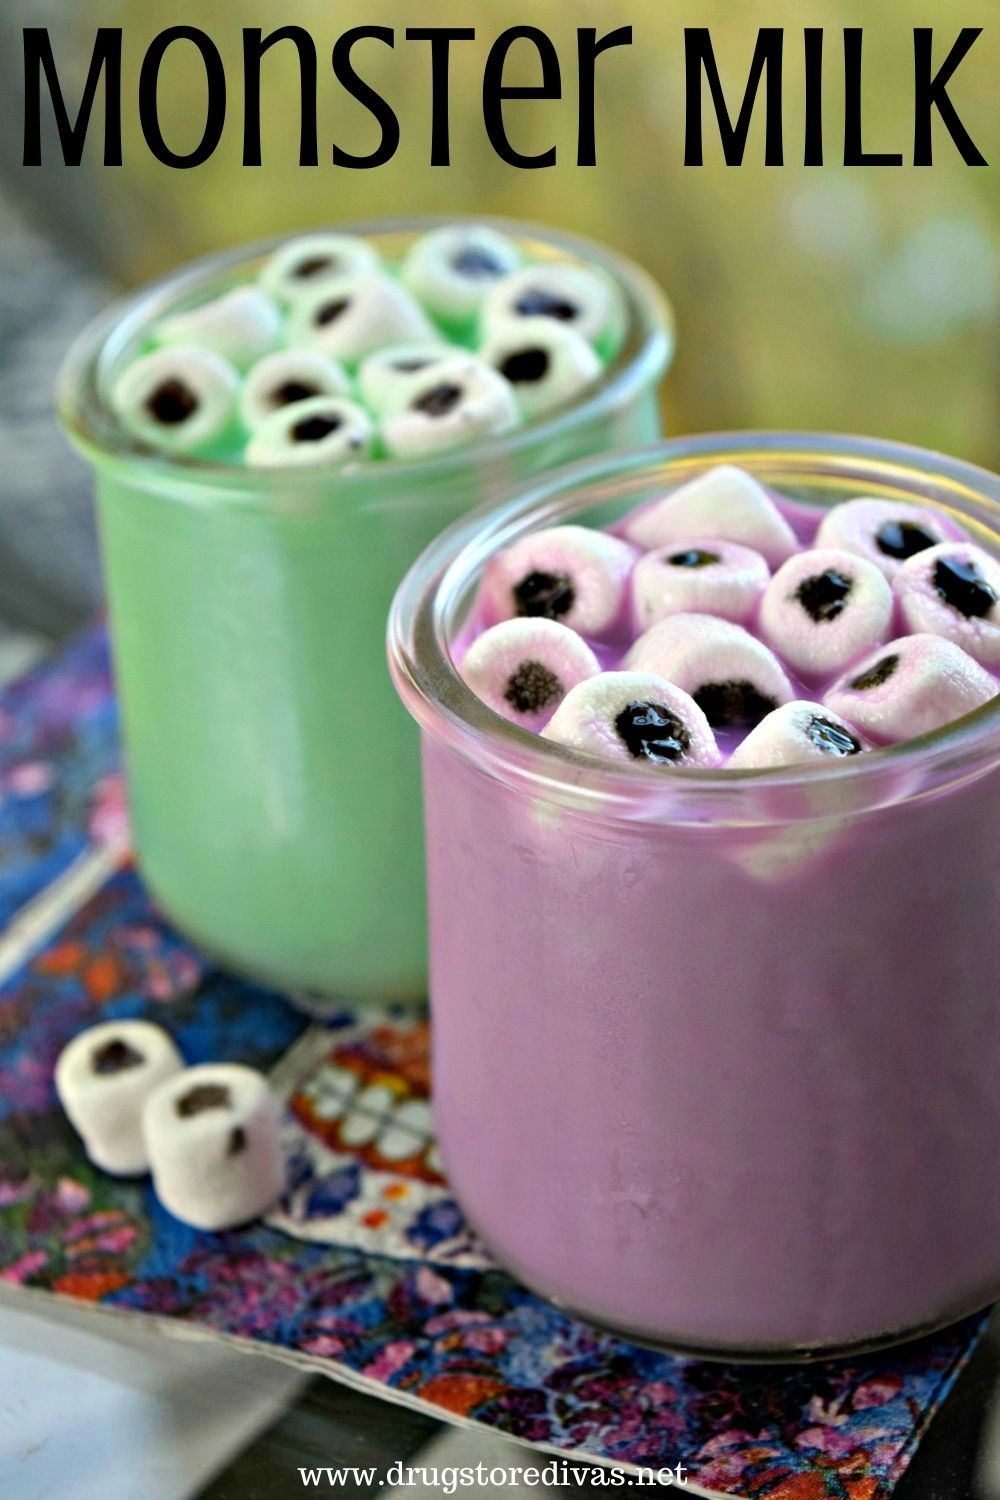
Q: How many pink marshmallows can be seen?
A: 11